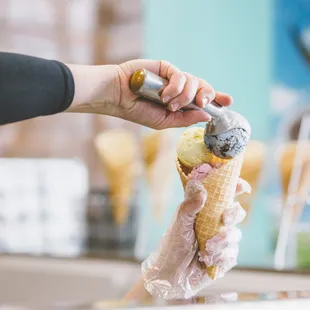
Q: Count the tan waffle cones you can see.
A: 5